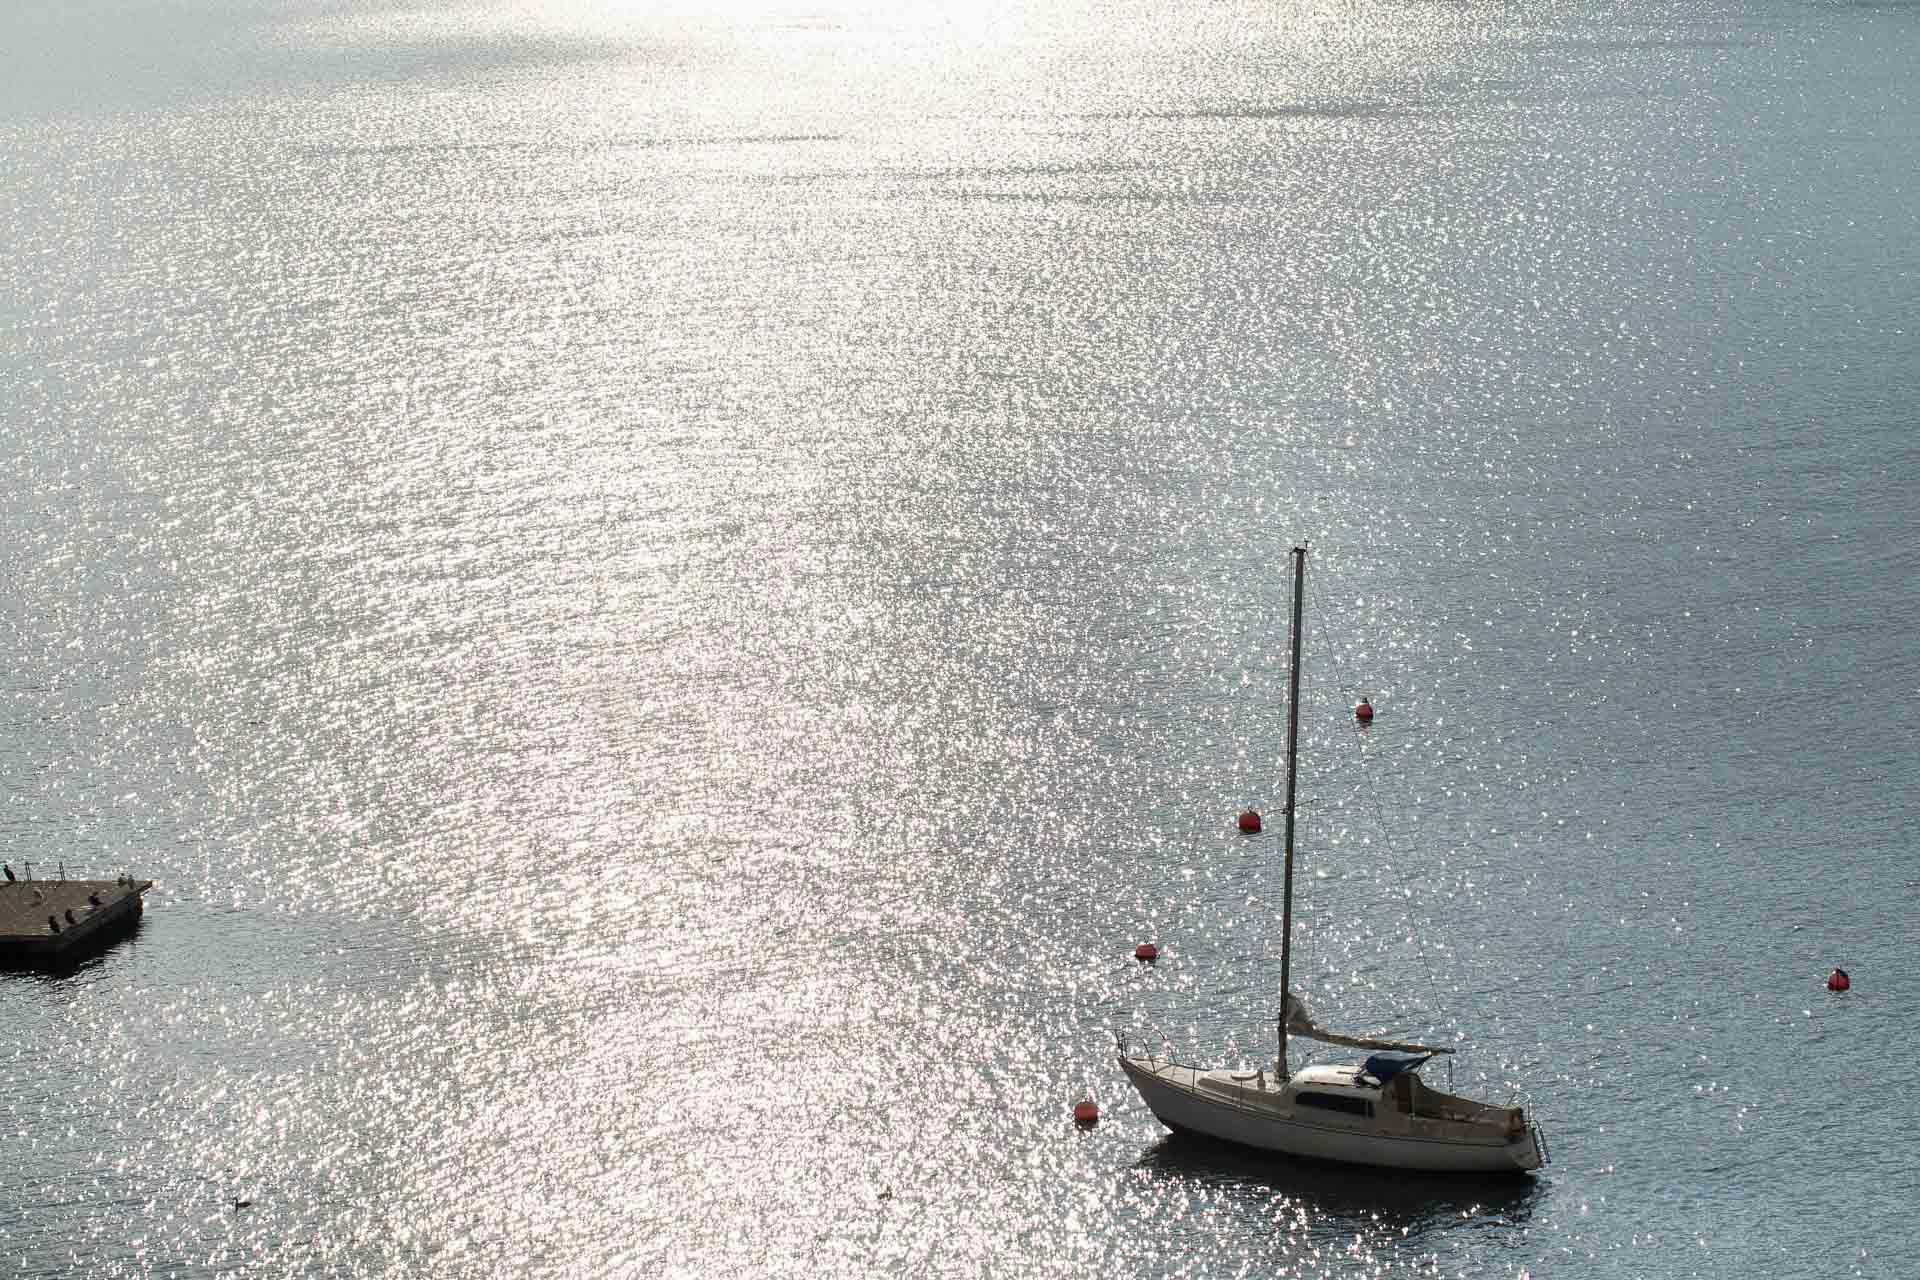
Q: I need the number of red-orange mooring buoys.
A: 5